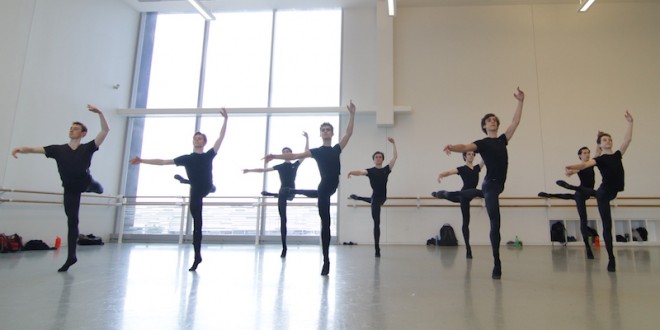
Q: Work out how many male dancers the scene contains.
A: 9